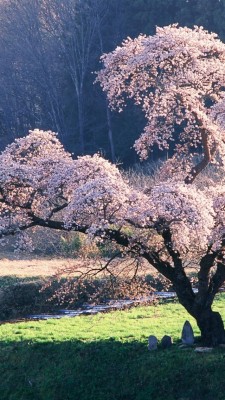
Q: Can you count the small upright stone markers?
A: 3